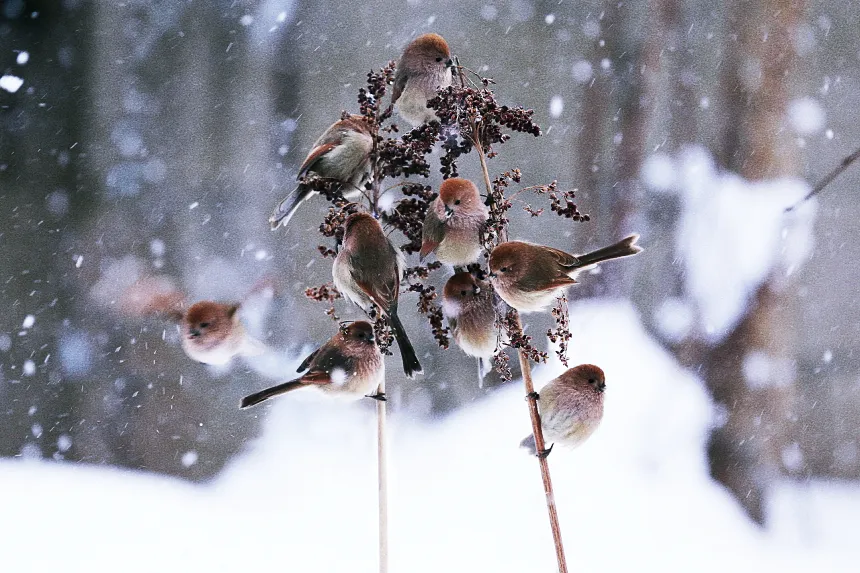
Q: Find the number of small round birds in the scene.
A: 9